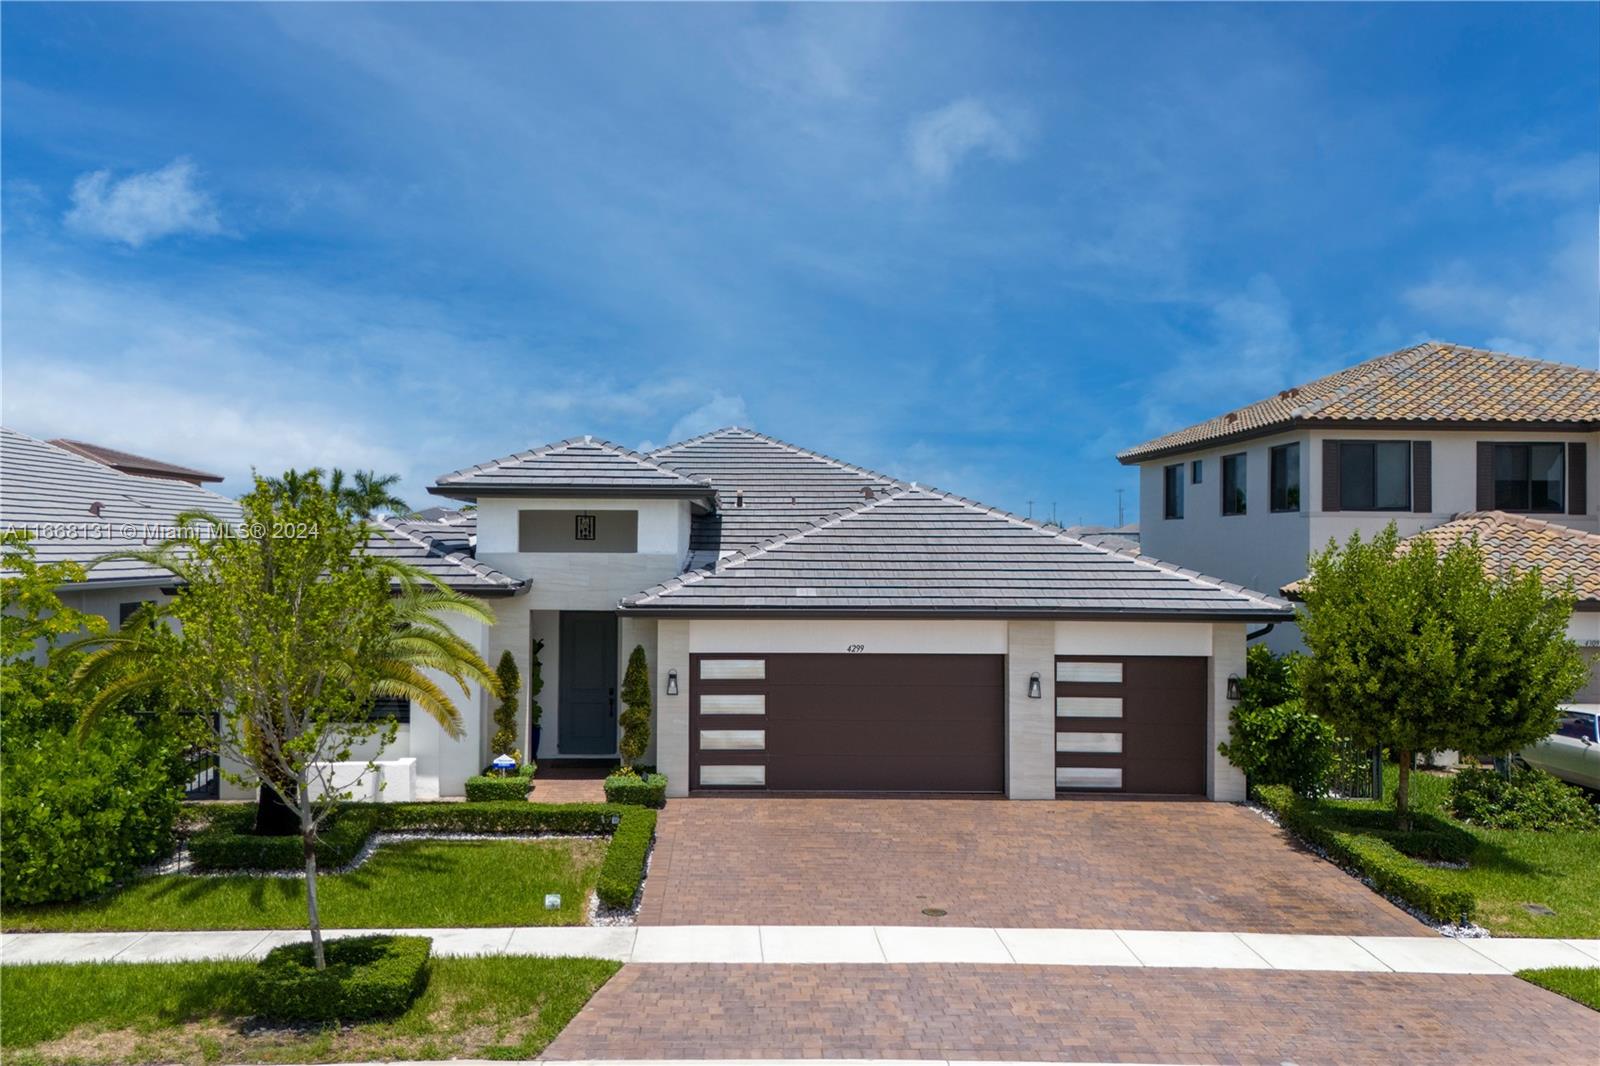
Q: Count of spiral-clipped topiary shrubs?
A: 2